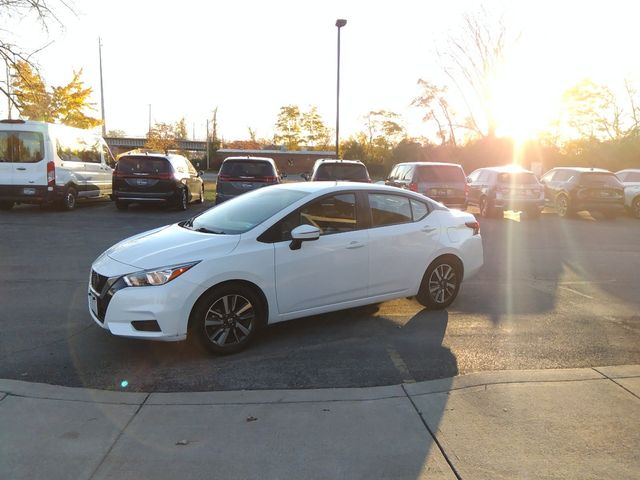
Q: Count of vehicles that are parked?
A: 9